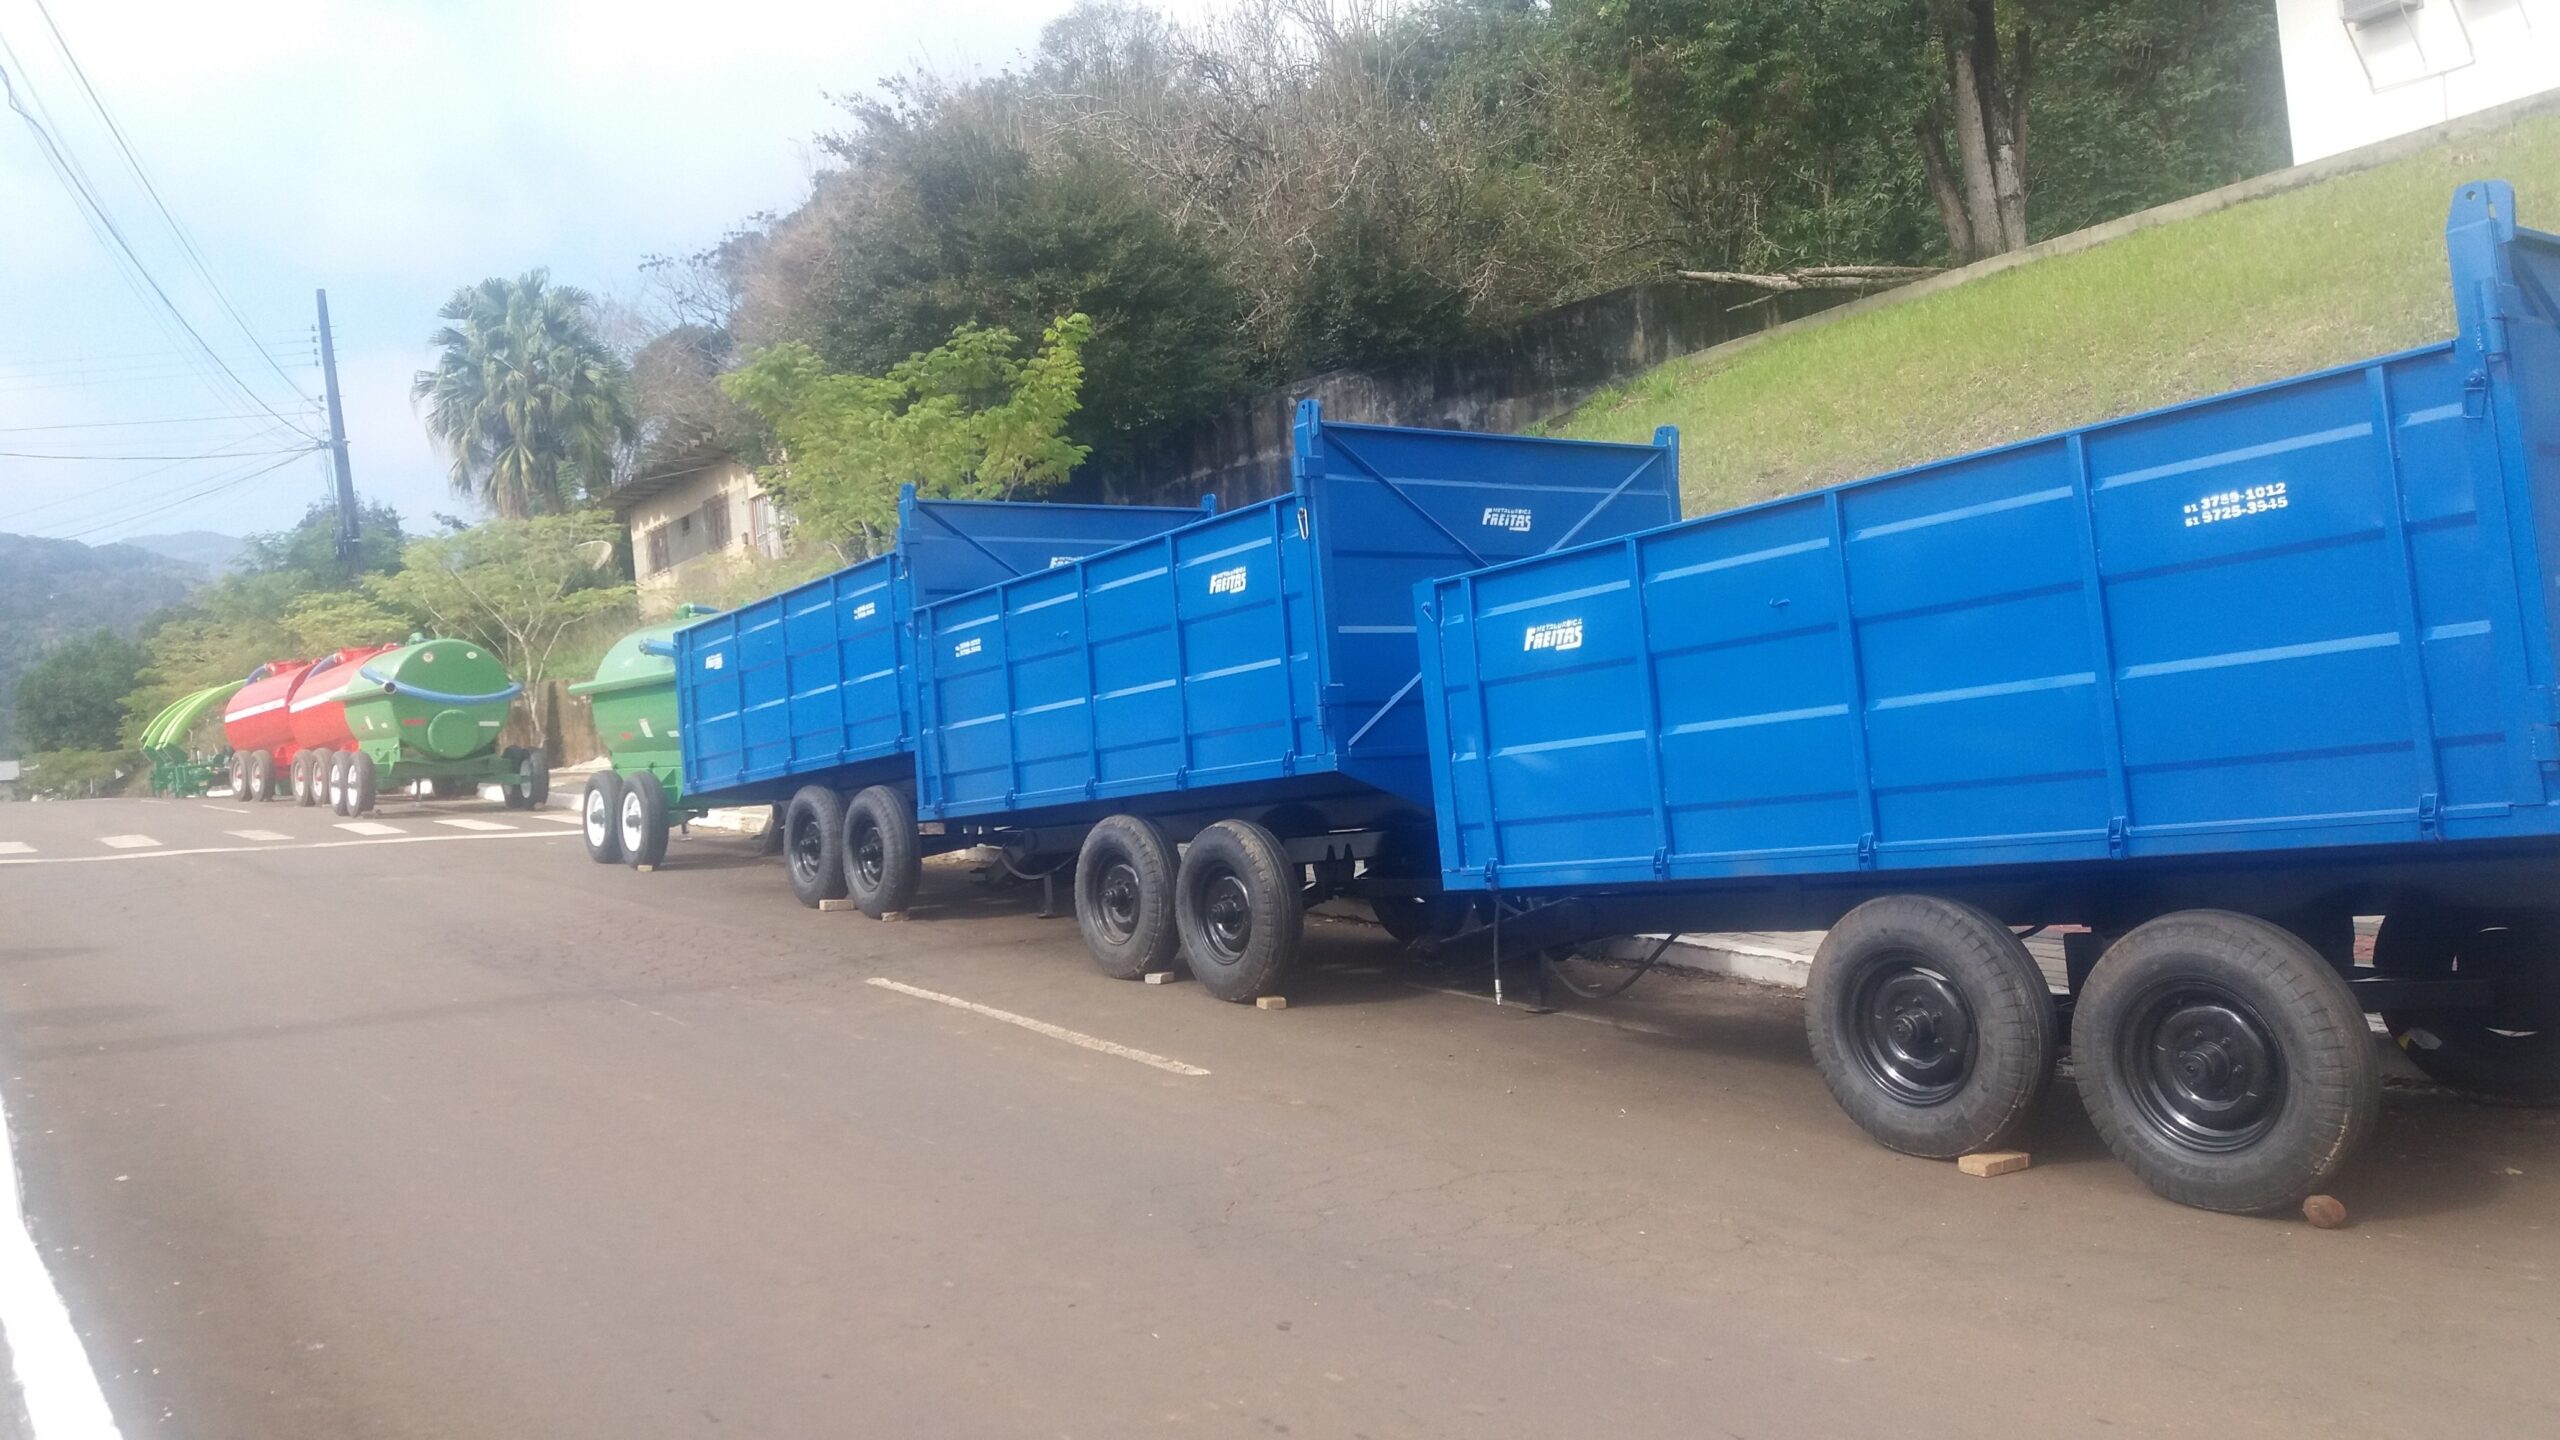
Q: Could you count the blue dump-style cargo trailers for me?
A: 3